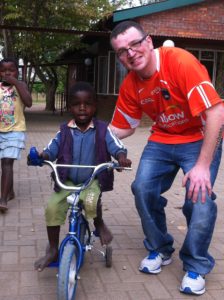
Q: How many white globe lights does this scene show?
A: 2